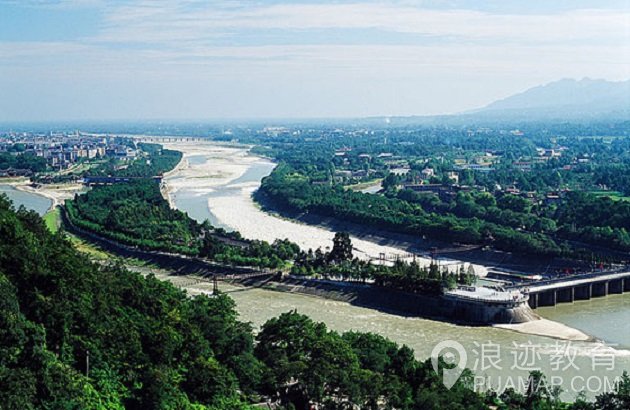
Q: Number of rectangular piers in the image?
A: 6